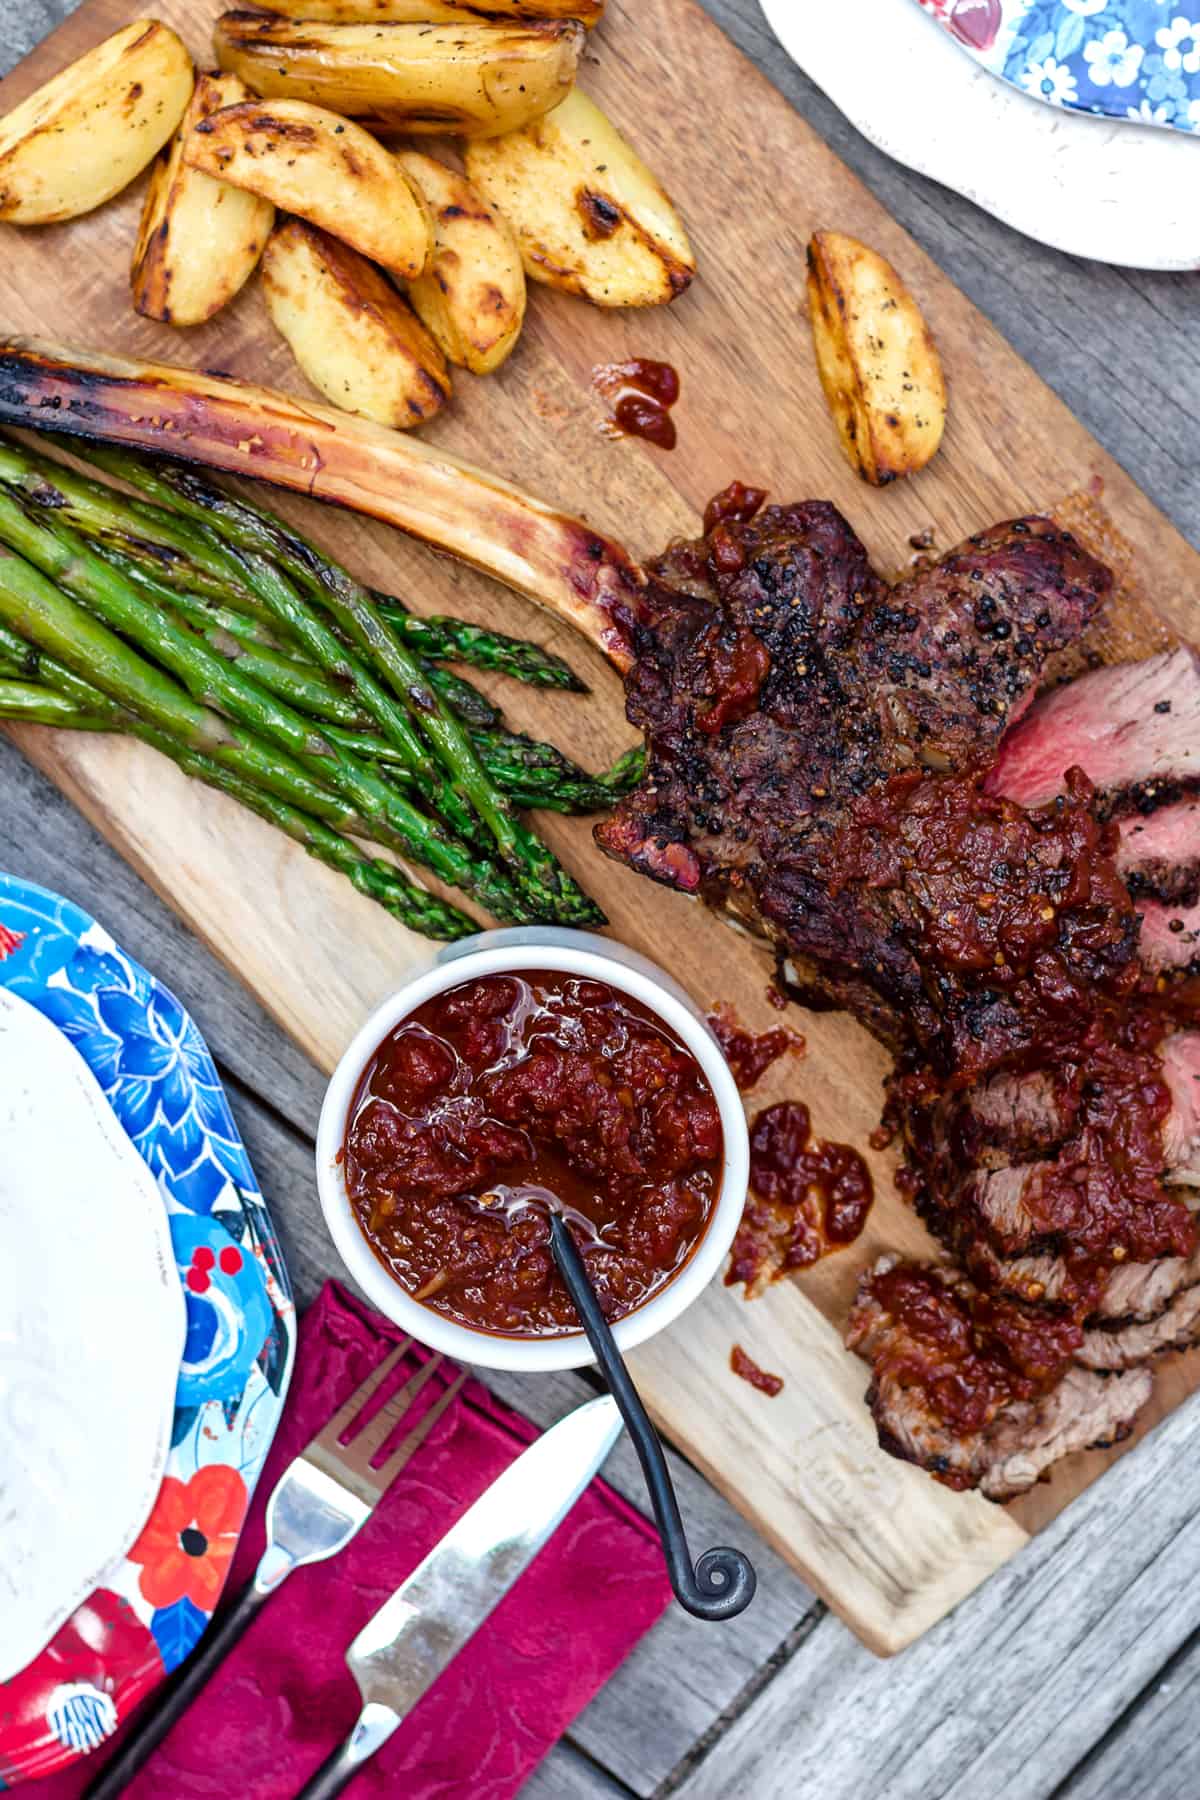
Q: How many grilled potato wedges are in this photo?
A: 9